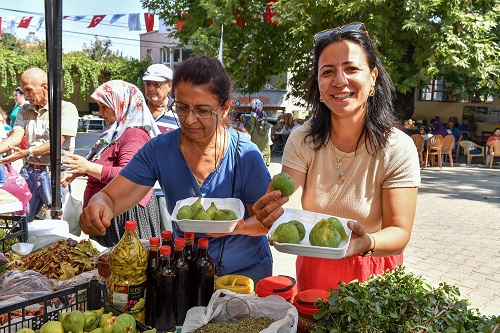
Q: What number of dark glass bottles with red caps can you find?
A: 6